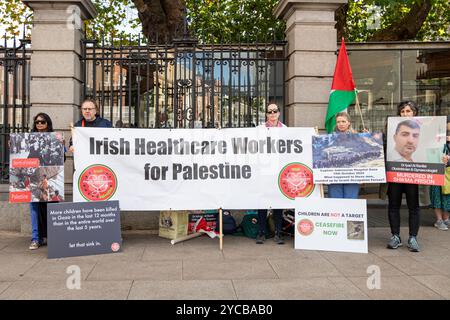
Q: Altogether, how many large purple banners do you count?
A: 0